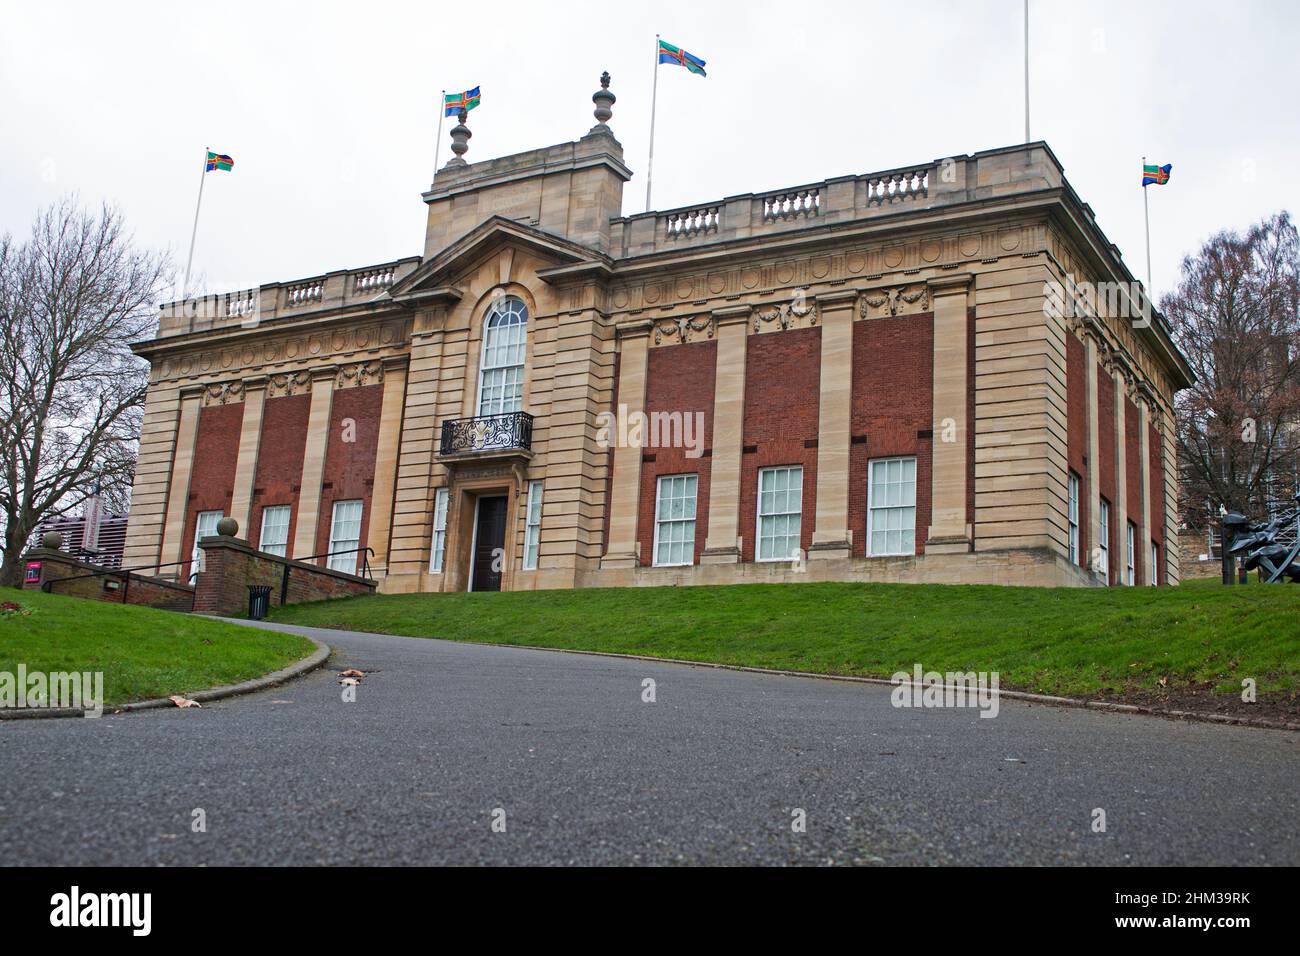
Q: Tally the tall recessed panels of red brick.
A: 10